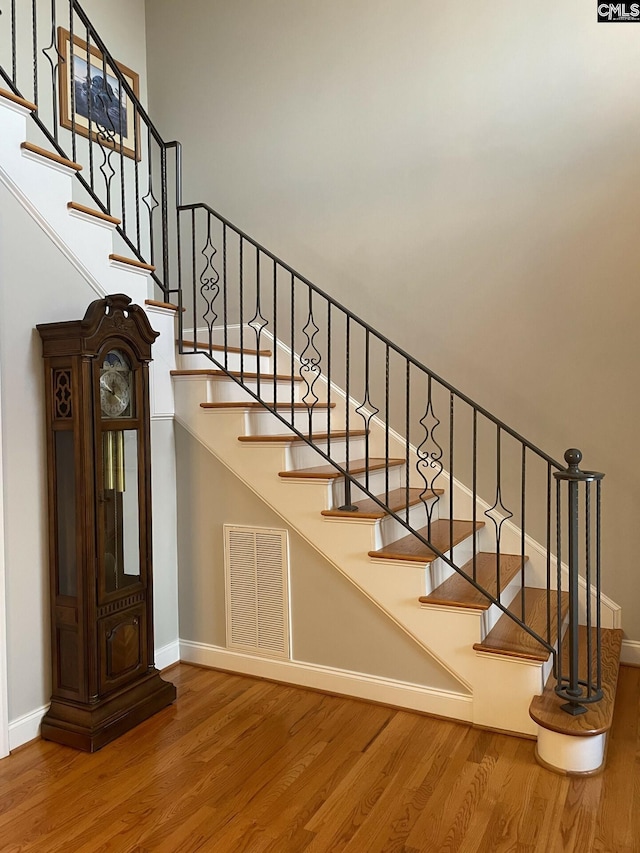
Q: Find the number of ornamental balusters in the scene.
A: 9